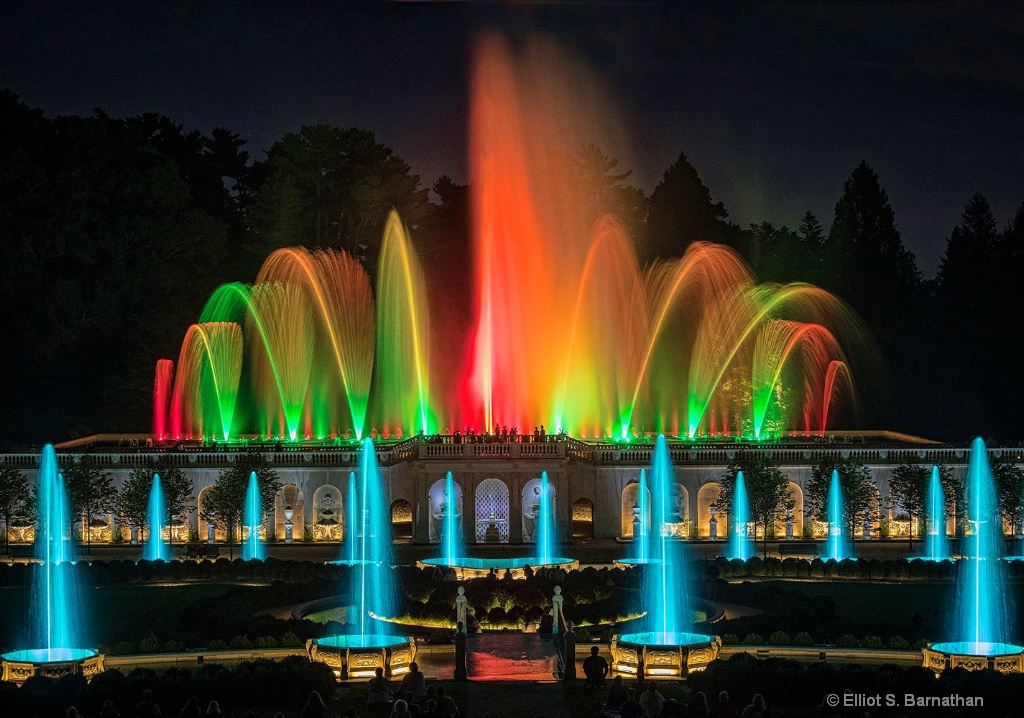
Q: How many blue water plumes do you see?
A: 14